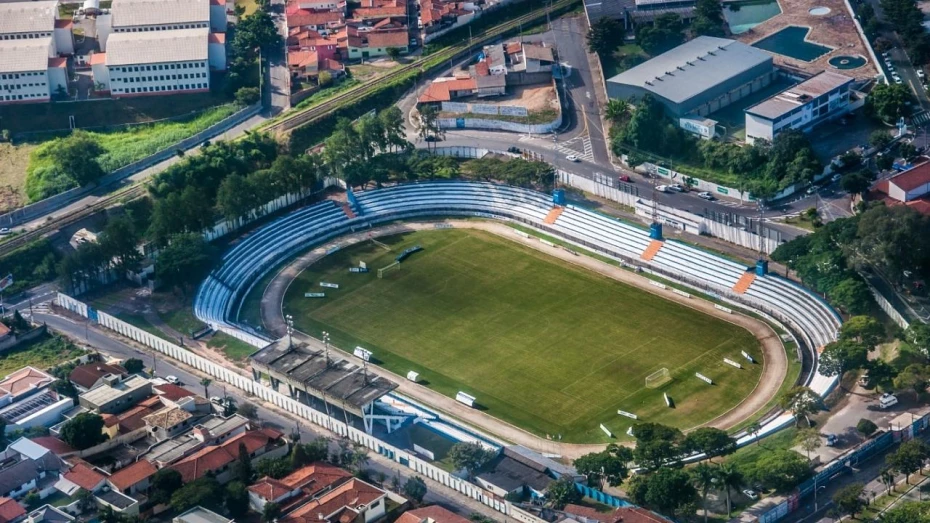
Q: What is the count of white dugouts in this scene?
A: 3